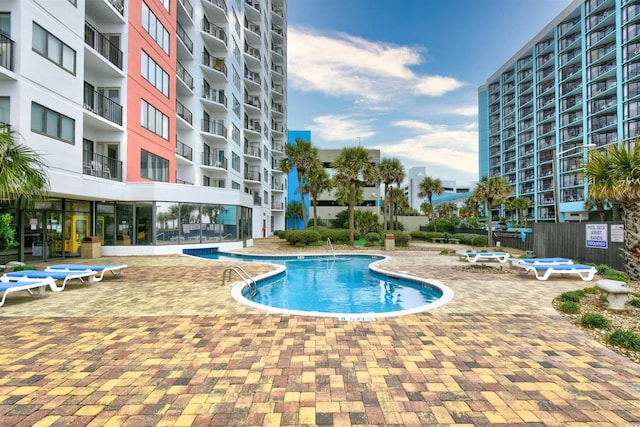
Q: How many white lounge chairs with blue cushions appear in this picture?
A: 6